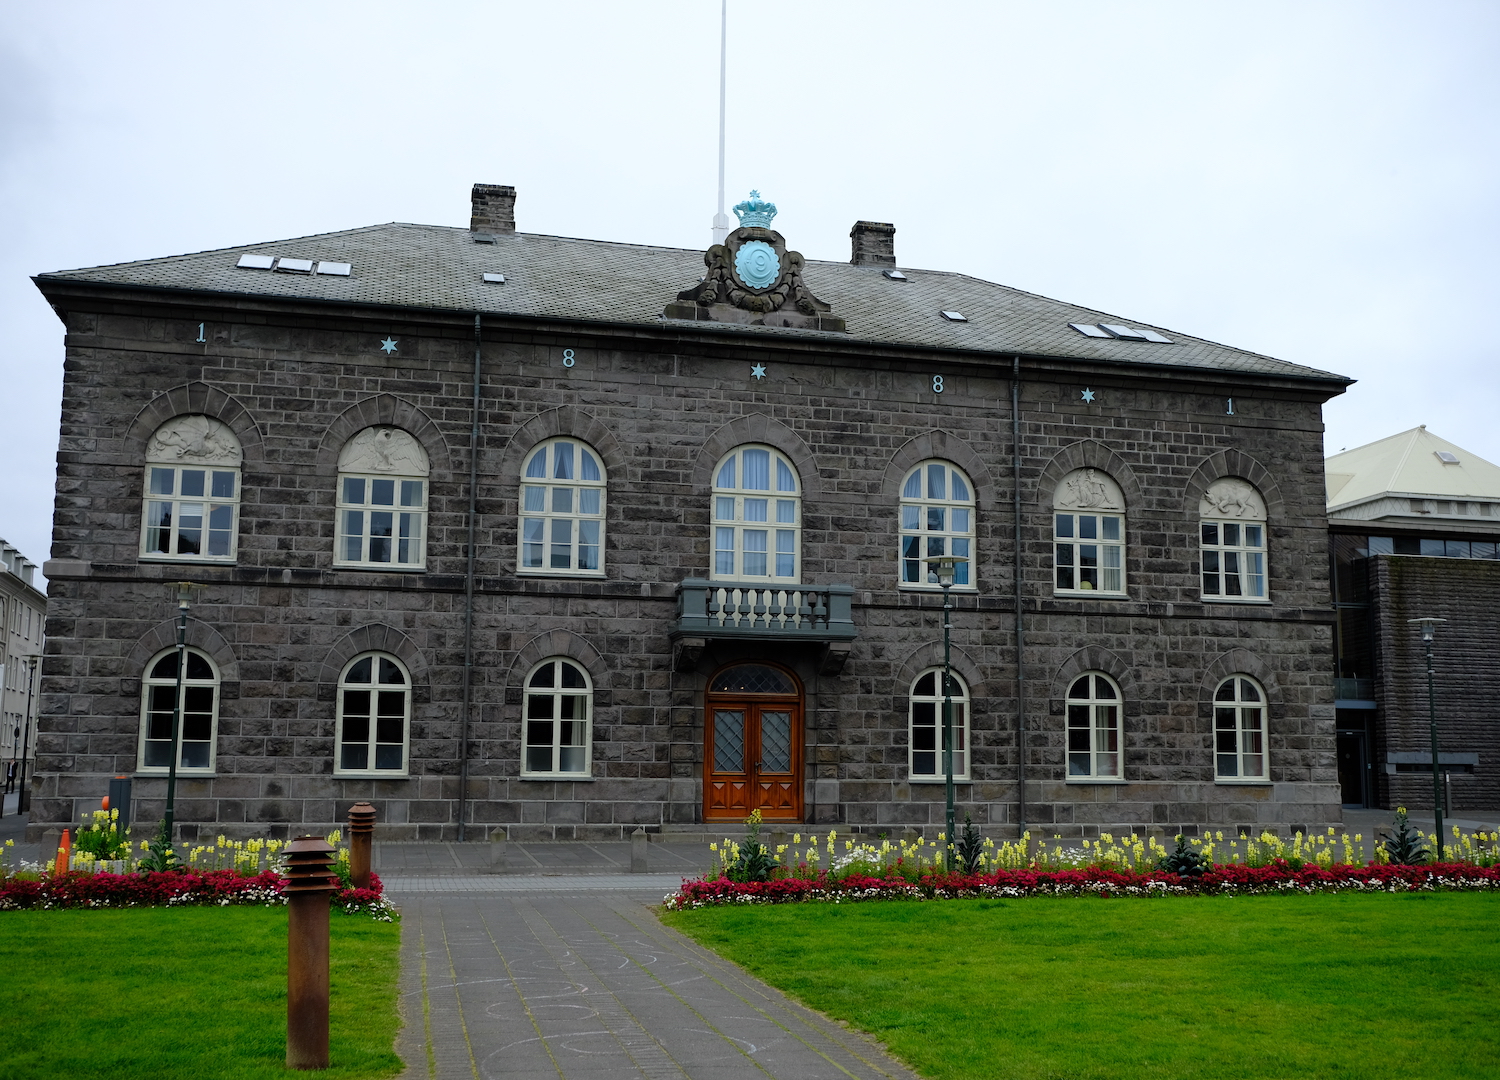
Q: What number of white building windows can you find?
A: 13